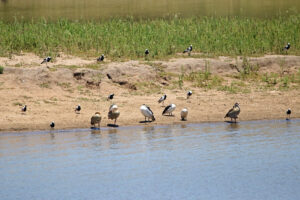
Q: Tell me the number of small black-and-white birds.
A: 12